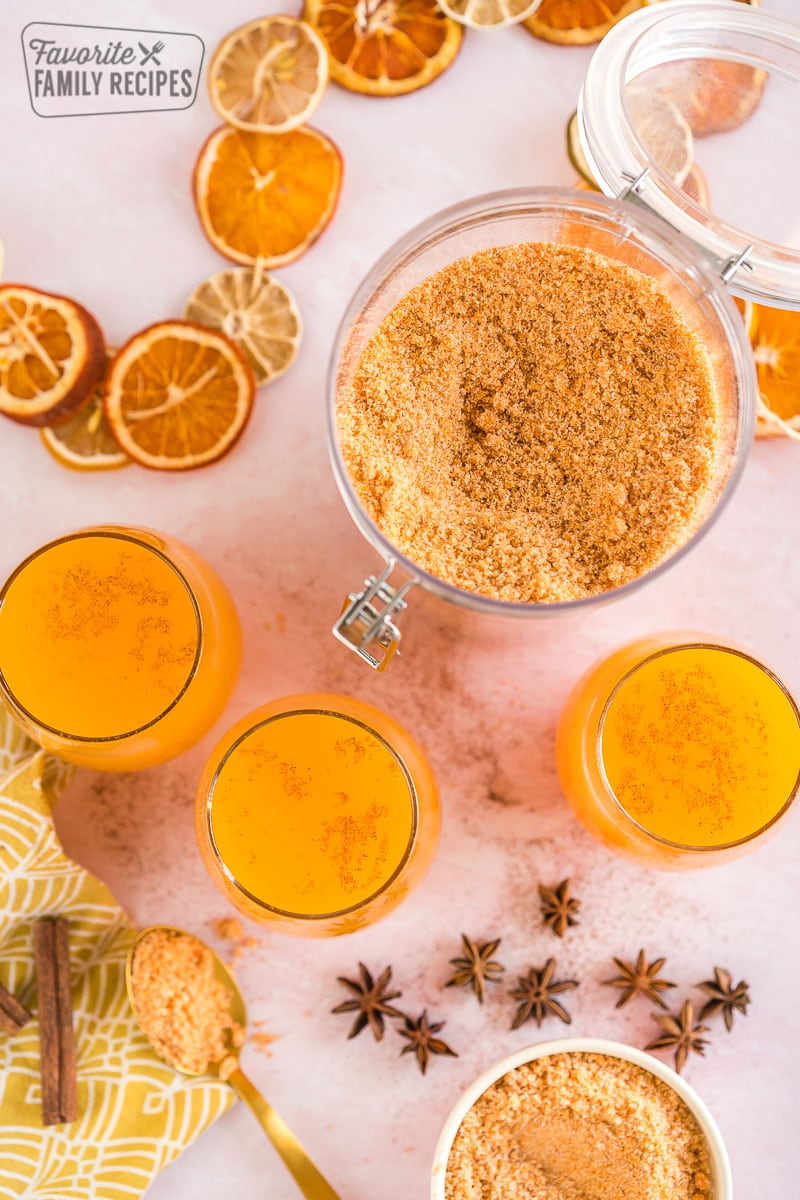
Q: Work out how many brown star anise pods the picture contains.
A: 8